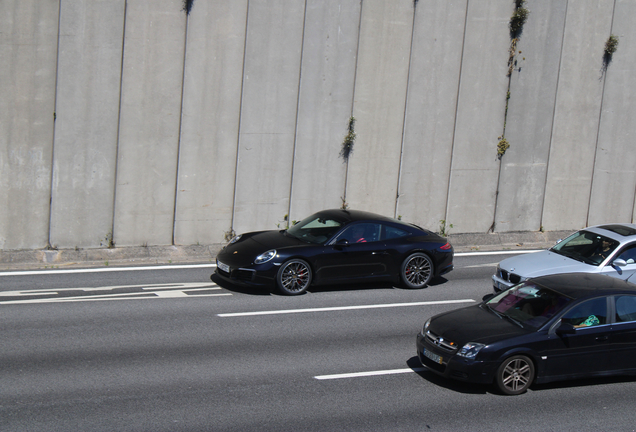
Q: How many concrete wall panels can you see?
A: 12